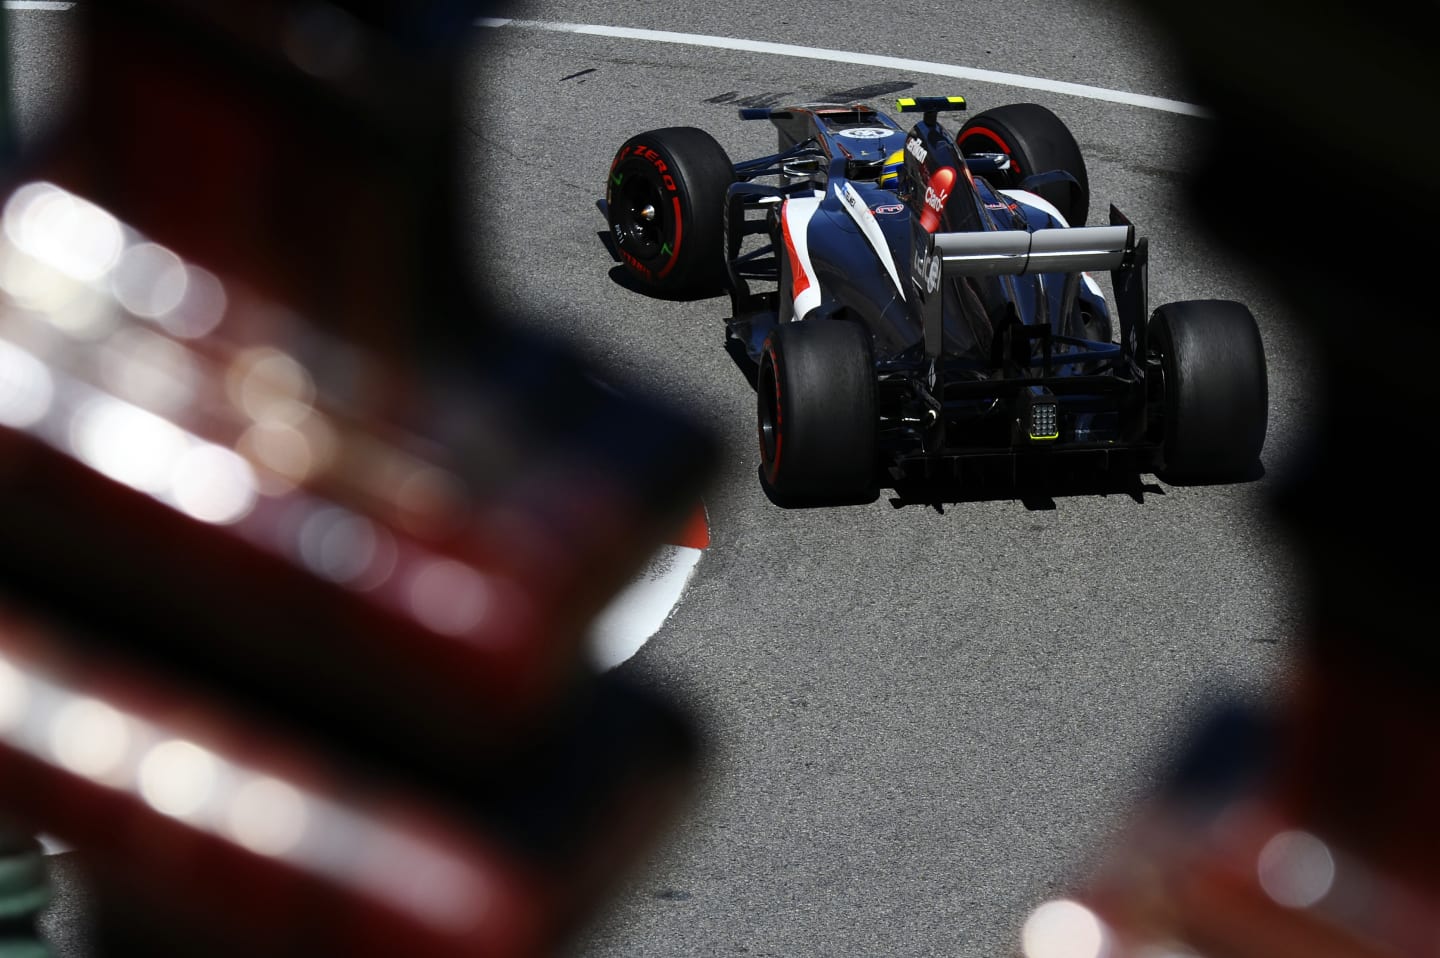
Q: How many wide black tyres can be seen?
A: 4